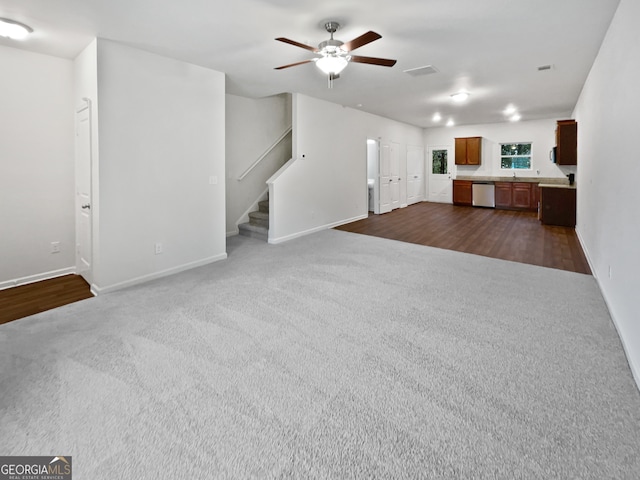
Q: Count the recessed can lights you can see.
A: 4